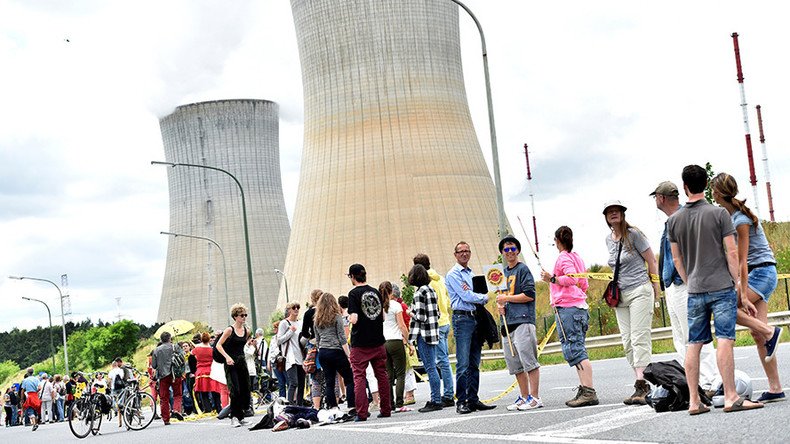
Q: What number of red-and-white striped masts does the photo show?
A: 3